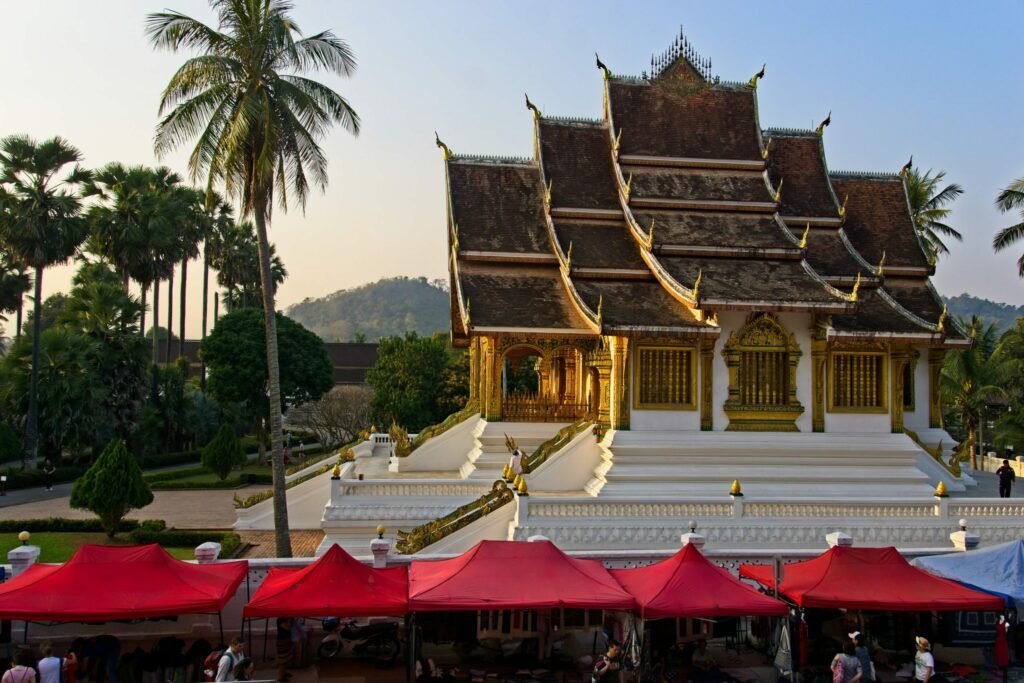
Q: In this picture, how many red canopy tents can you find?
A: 5